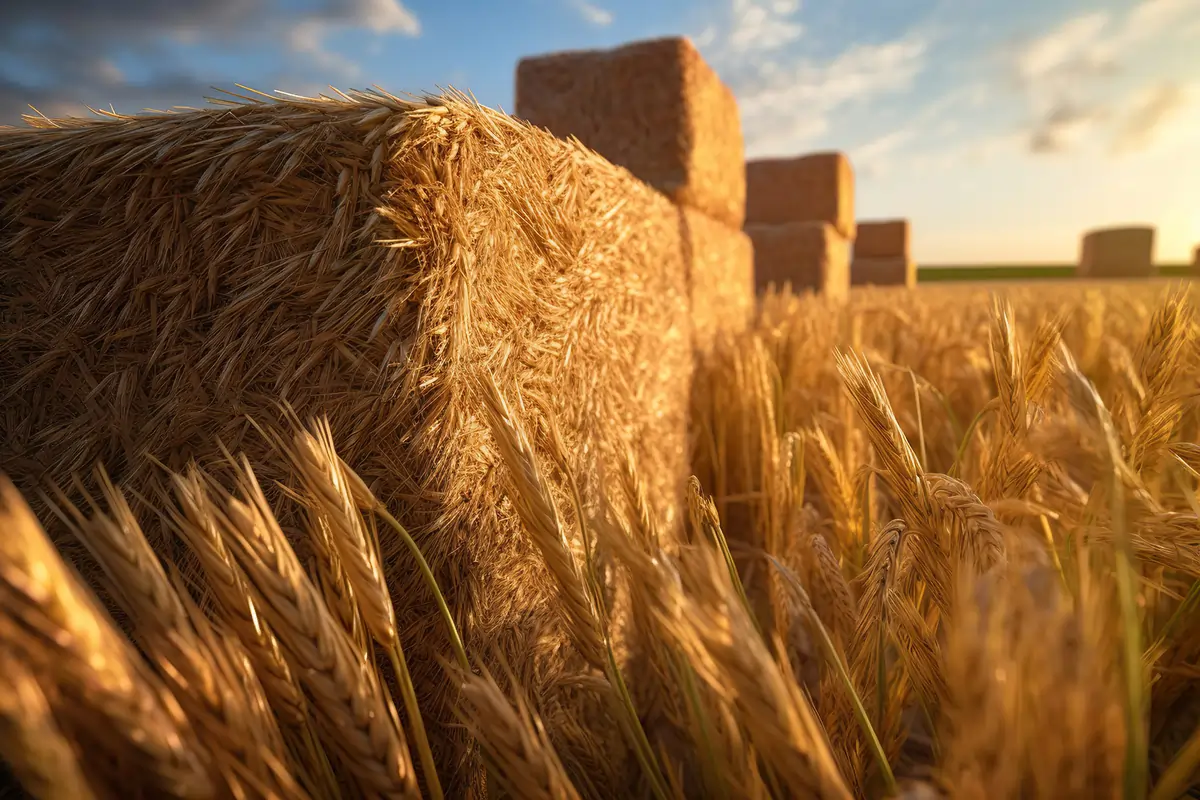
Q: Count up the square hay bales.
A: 7